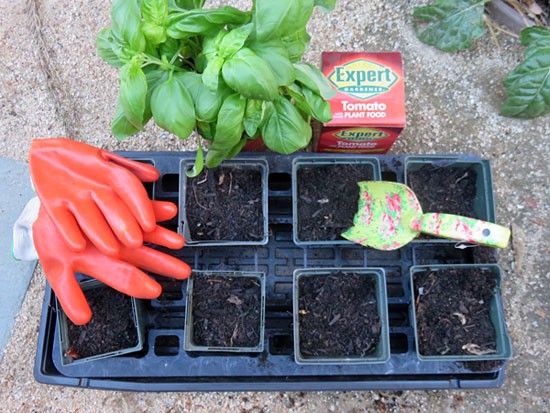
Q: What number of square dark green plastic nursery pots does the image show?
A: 7